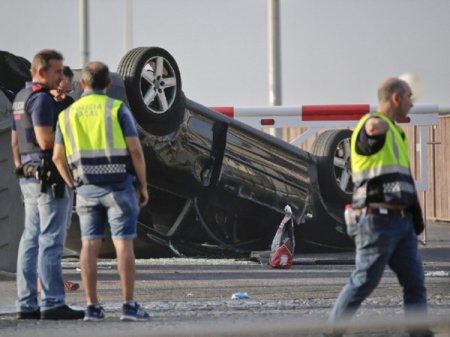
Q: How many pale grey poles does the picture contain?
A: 3